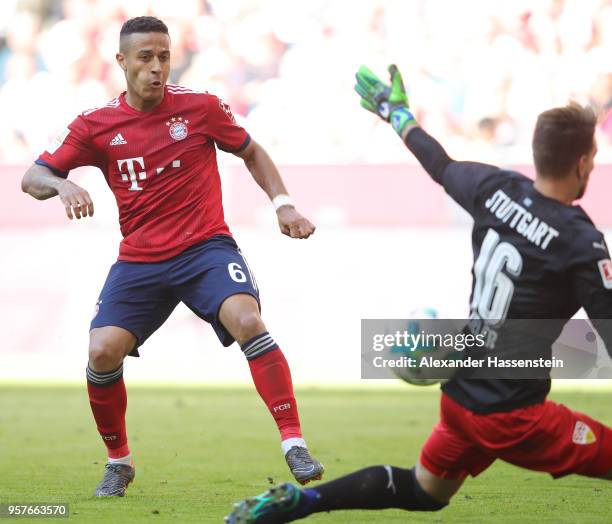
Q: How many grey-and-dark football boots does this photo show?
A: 2